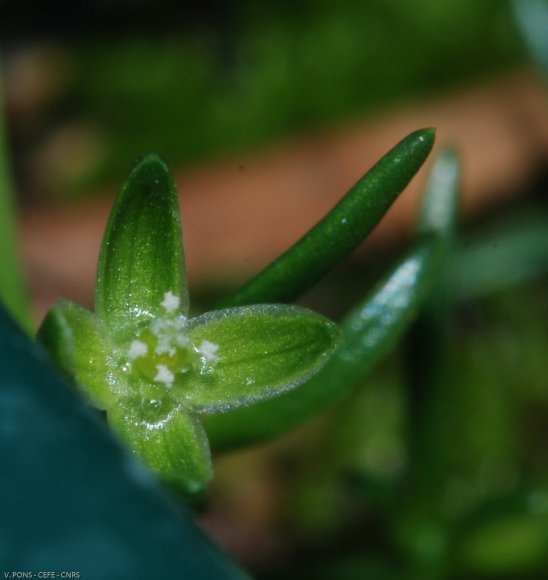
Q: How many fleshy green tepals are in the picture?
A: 4